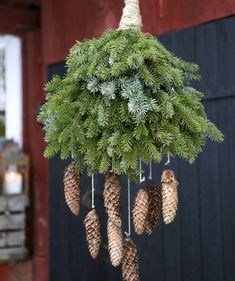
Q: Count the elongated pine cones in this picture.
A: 8